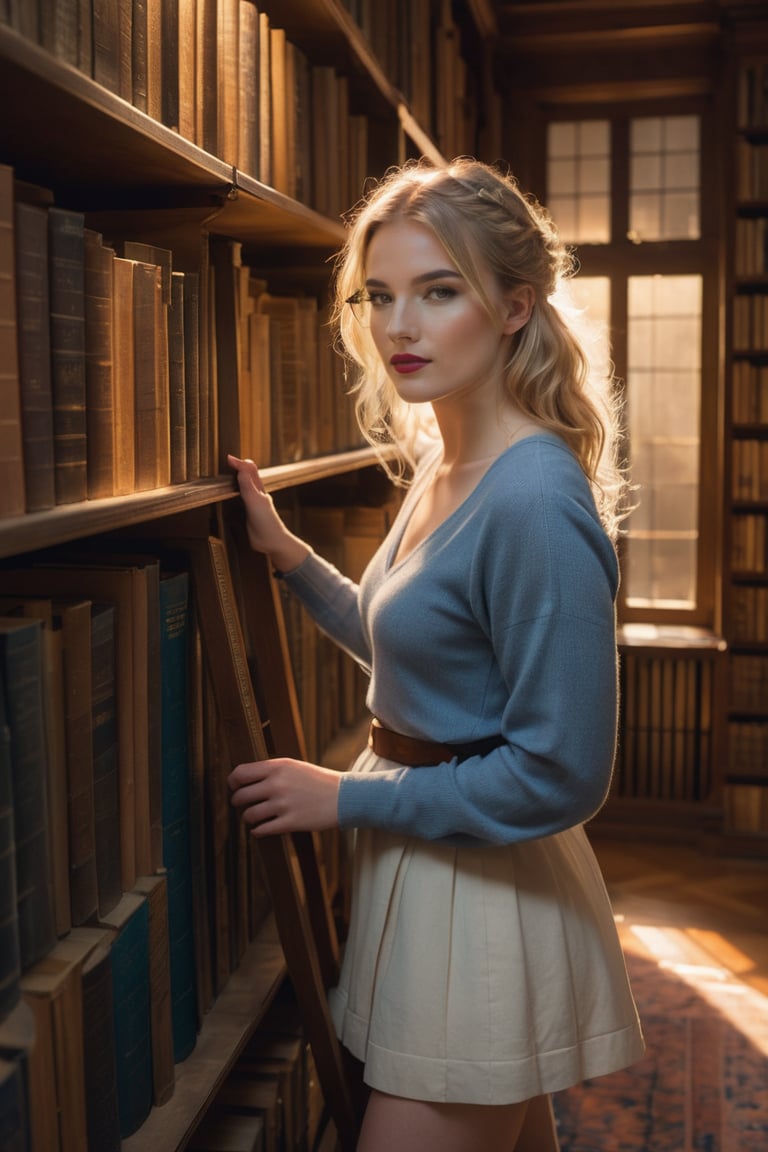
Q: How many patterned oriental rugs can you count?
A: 1